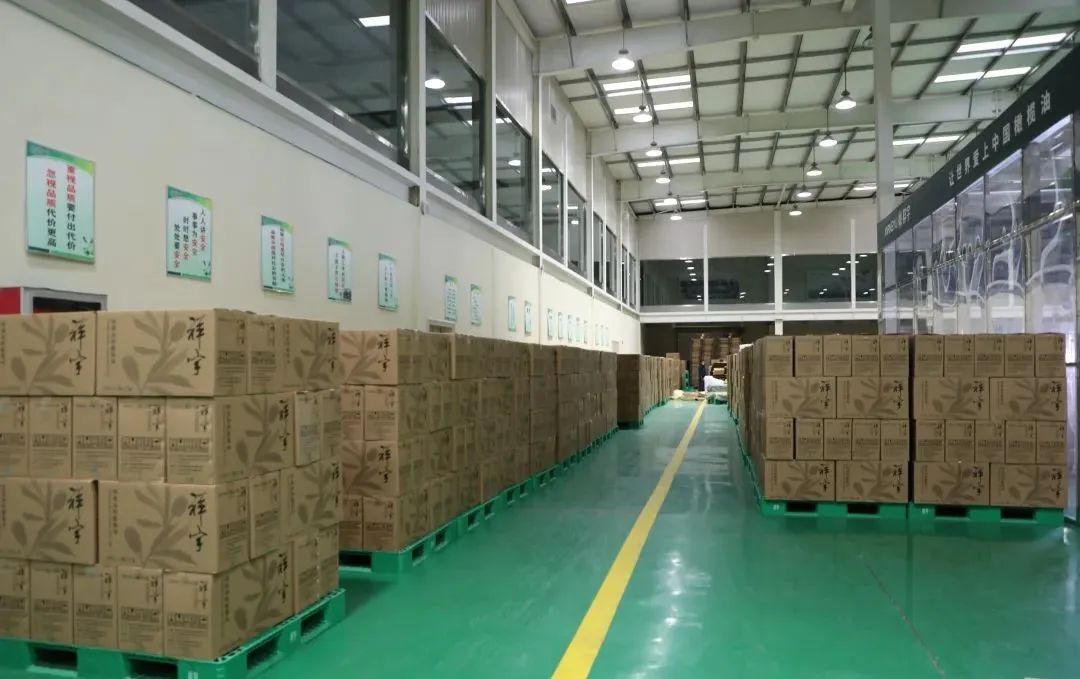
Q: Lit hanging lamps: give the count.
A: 11